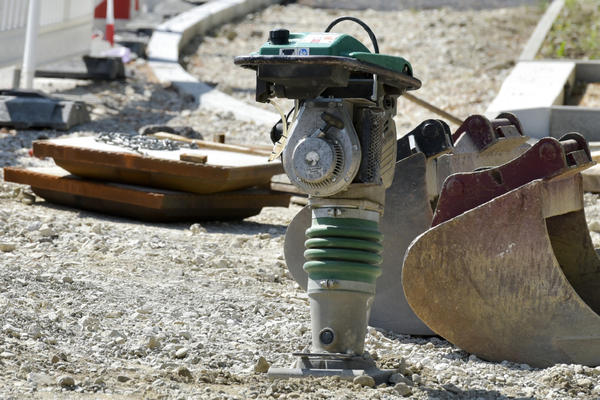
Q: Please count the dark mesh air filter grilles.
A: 1